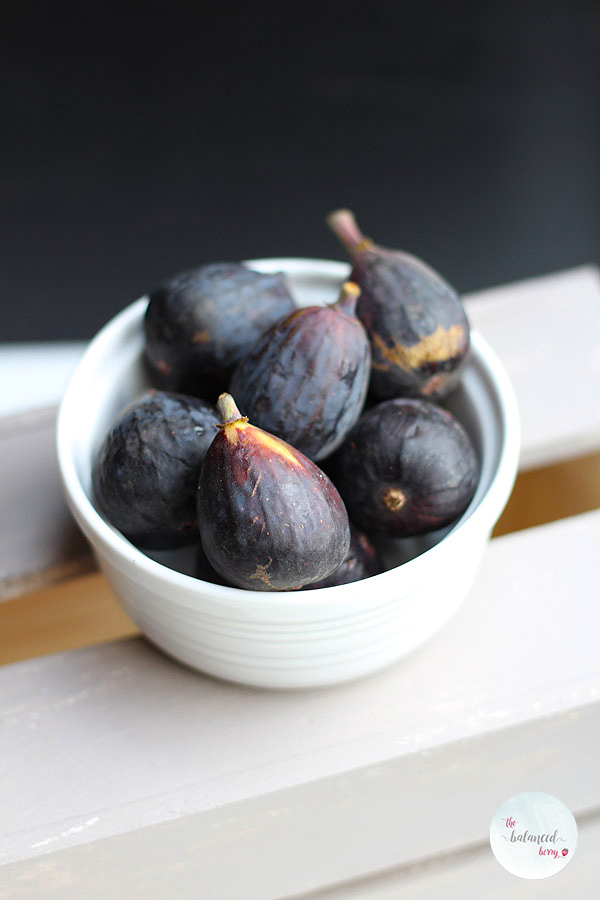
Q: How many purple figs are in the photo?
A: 7